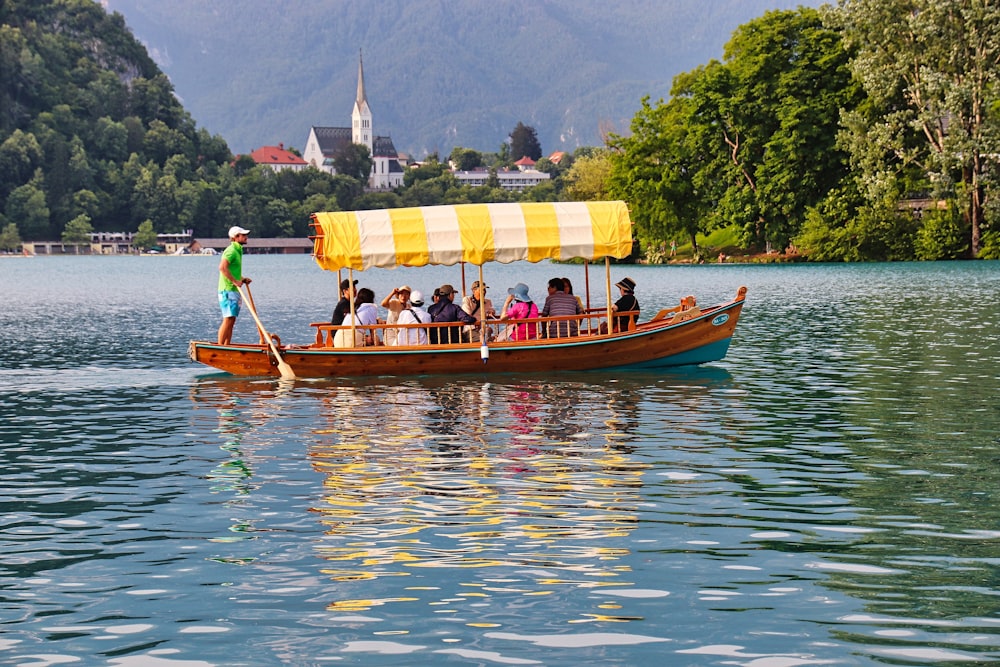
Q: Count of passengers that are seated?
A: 11